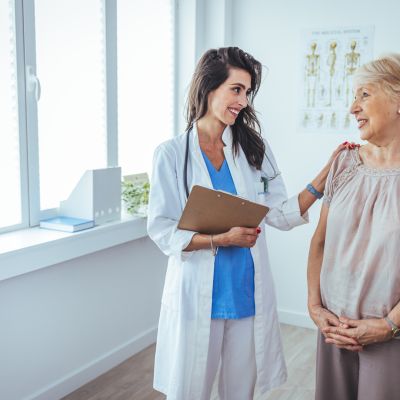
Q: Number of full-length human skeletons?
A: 3